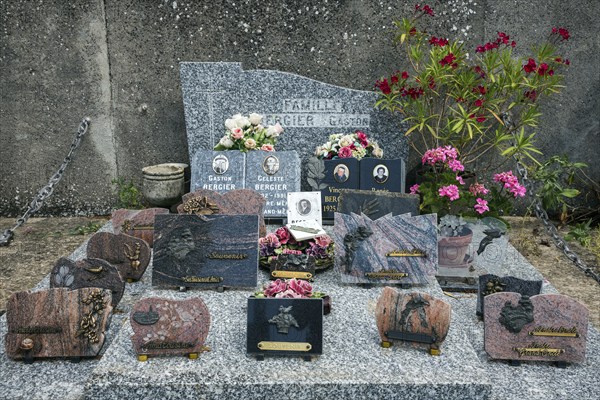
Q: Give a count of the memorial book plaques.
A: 2